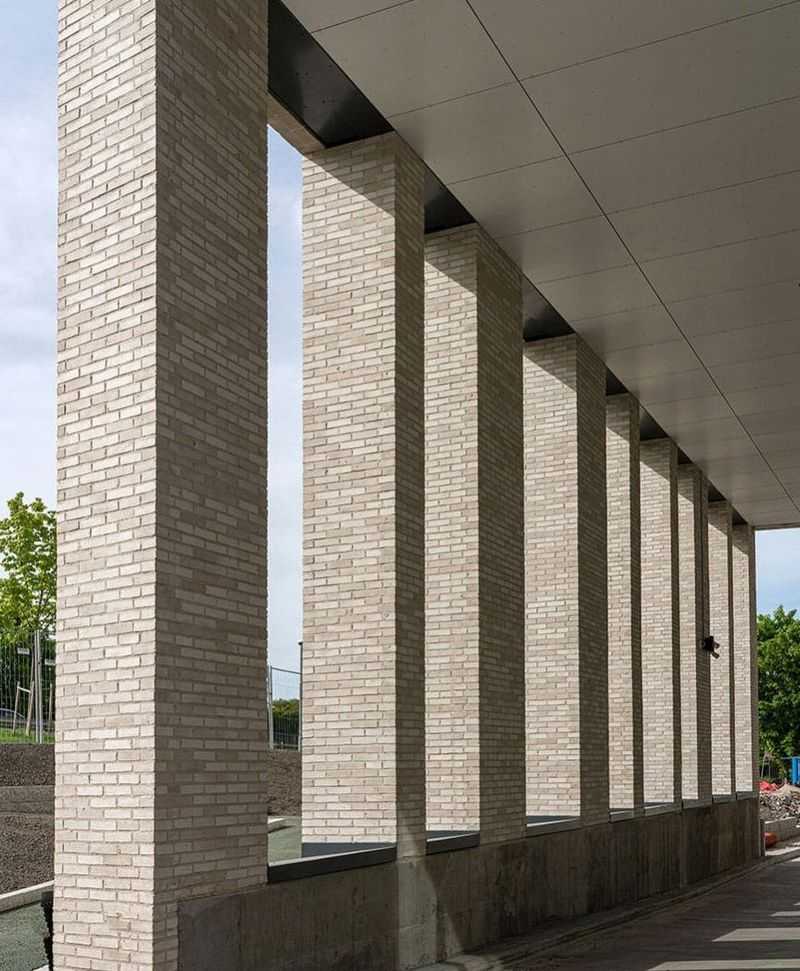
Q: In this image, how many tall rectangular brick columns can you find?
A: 9